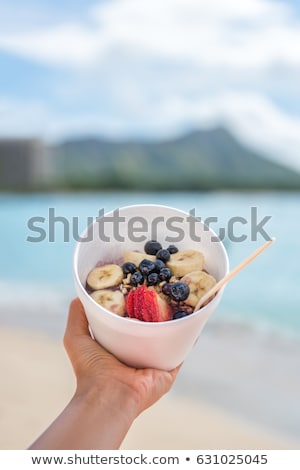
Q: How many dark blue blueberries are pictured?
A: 12